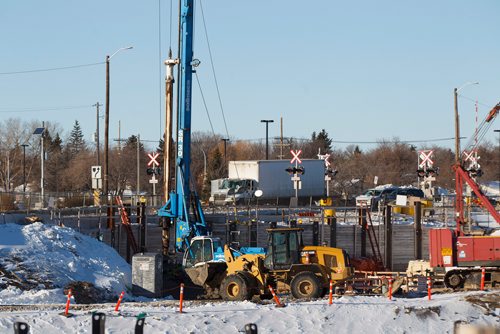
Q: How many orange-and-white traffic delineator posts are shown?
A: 8